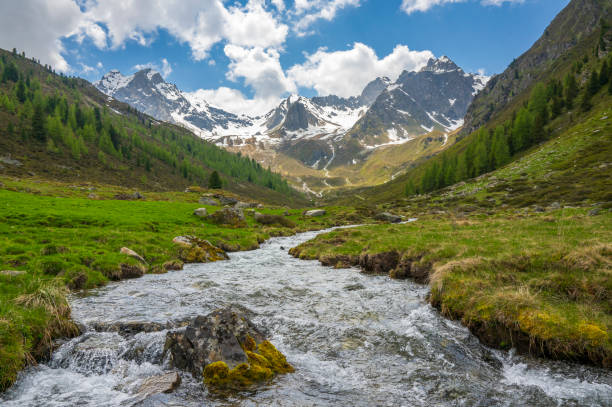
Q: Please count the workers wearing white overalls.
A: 0